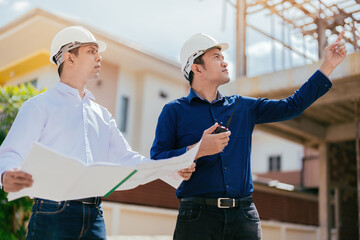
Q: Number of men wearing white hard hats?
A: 2